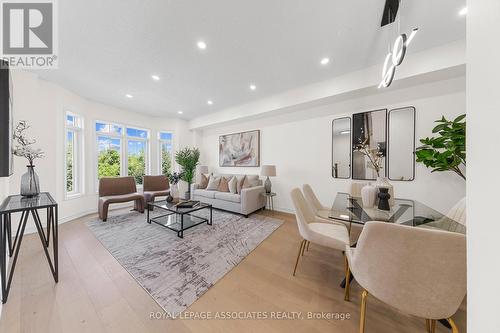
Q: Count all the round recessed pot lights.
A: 8